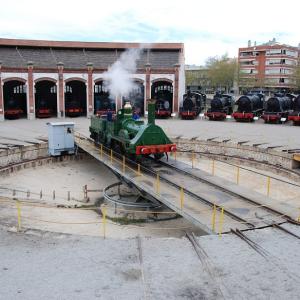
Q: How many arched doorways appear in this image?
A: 6